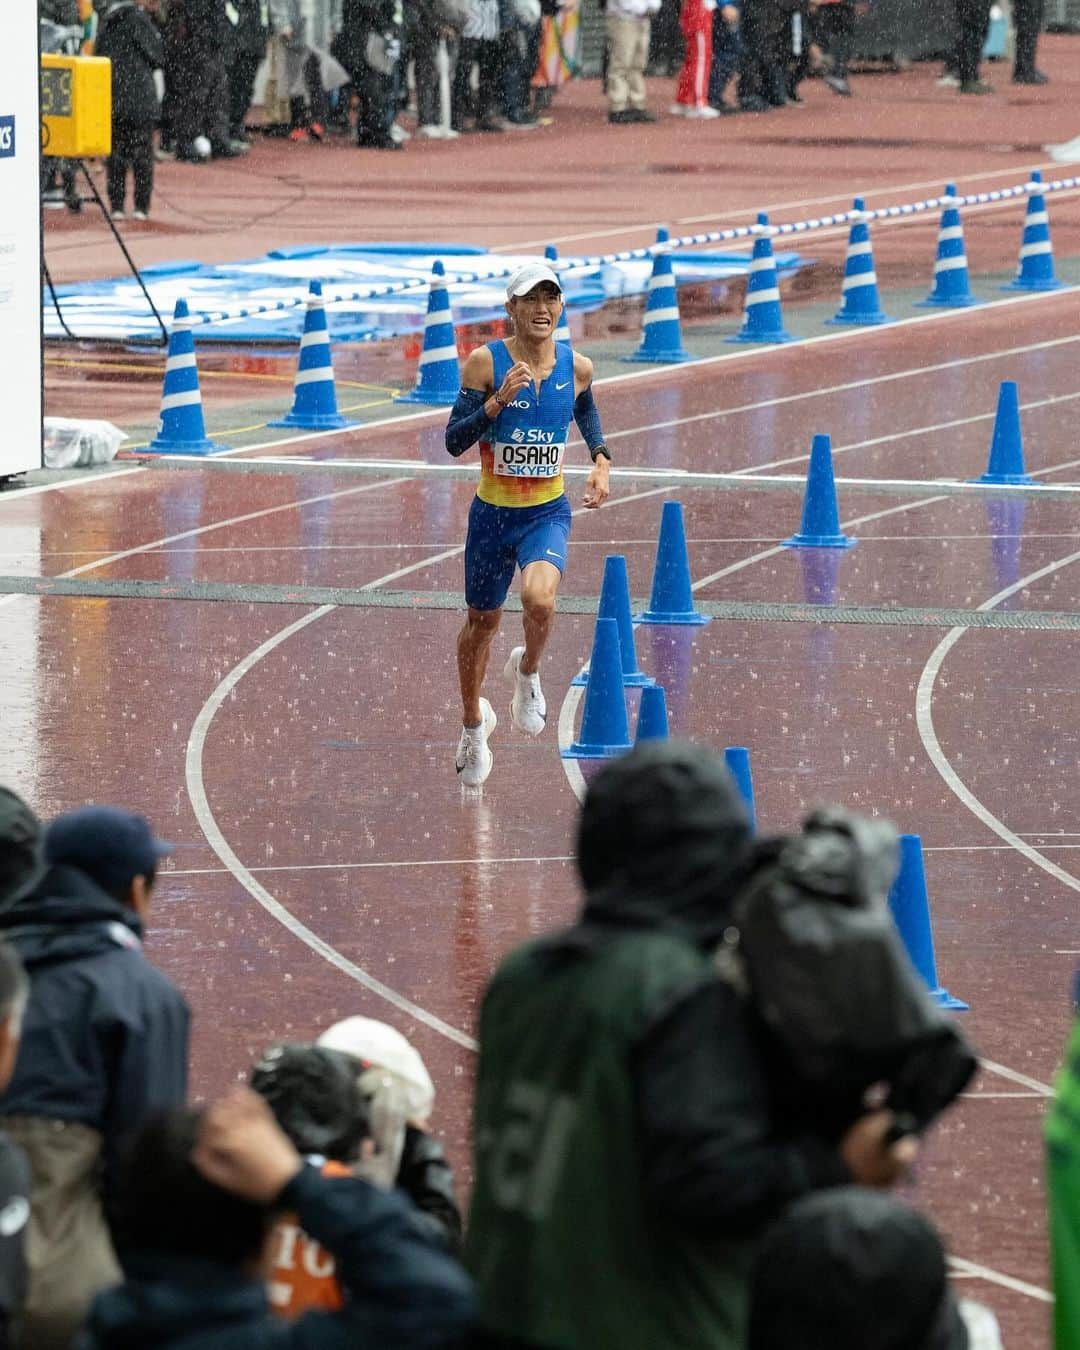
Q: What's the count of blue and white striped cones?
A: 9